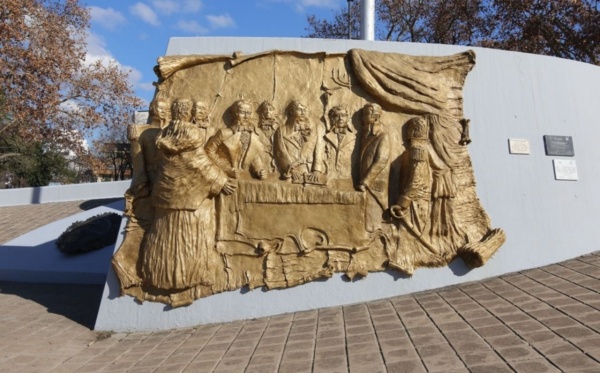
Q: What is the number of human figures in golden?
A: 9